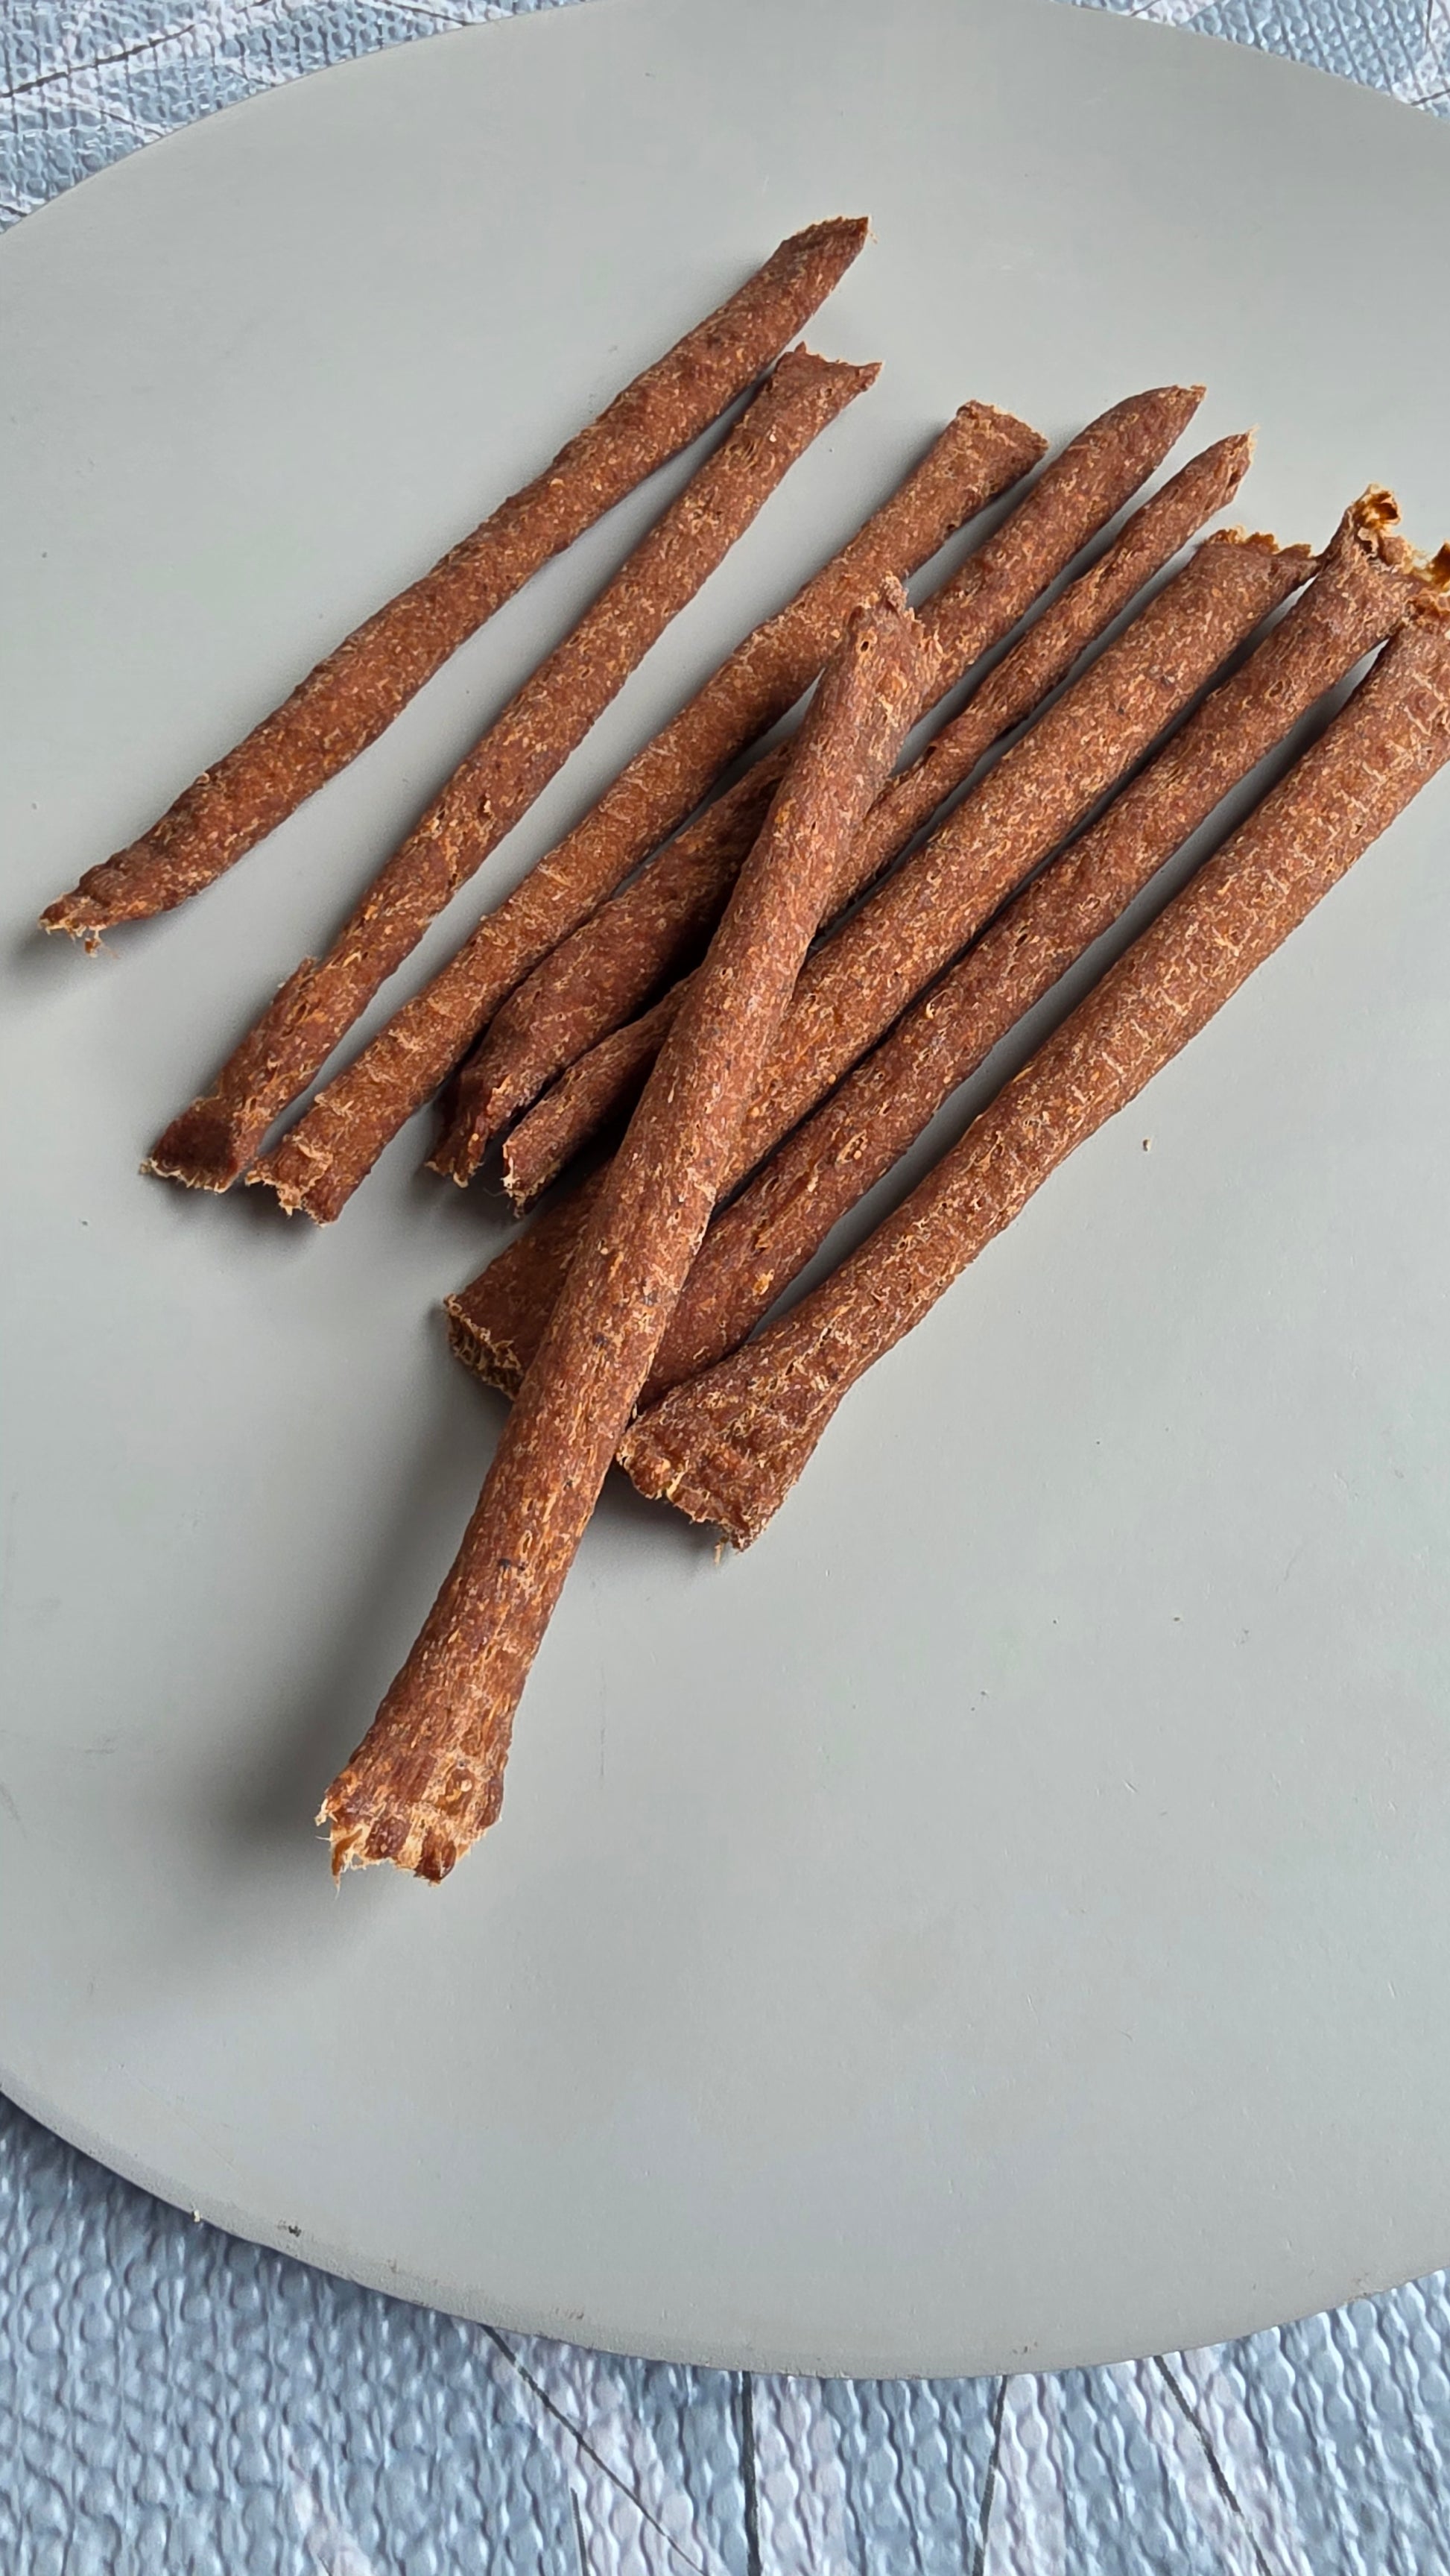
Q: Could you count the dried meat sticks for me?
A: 9